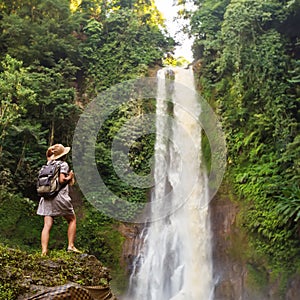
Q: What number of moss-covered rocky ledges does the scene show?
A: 1